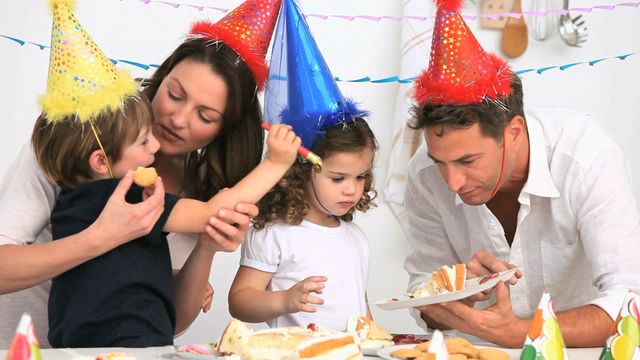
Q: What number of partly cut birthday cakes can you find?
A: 1